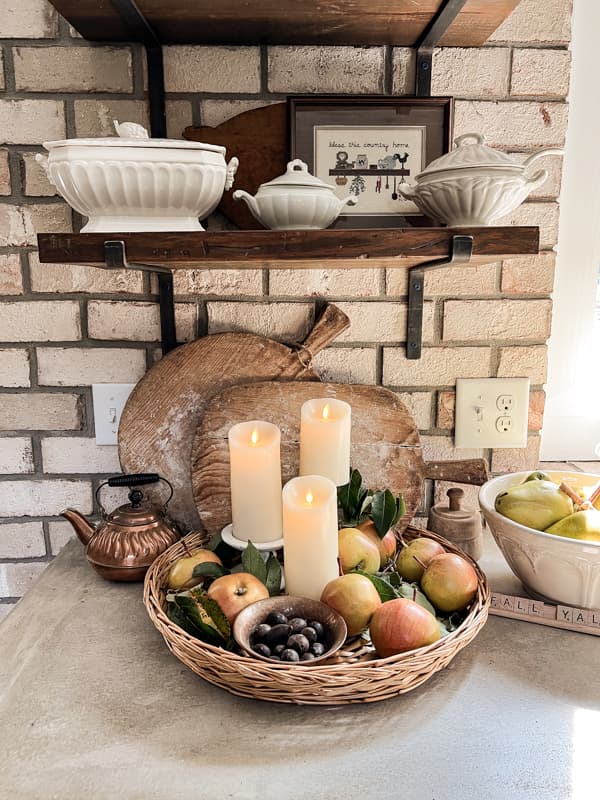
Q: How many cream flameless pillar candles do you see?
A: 3